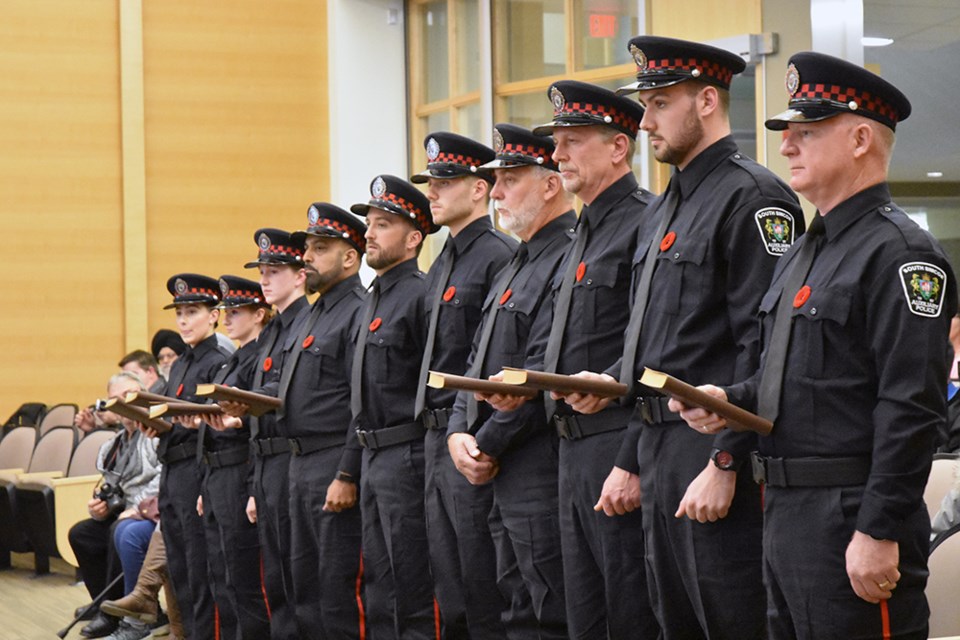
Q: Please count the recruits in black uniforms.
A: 10